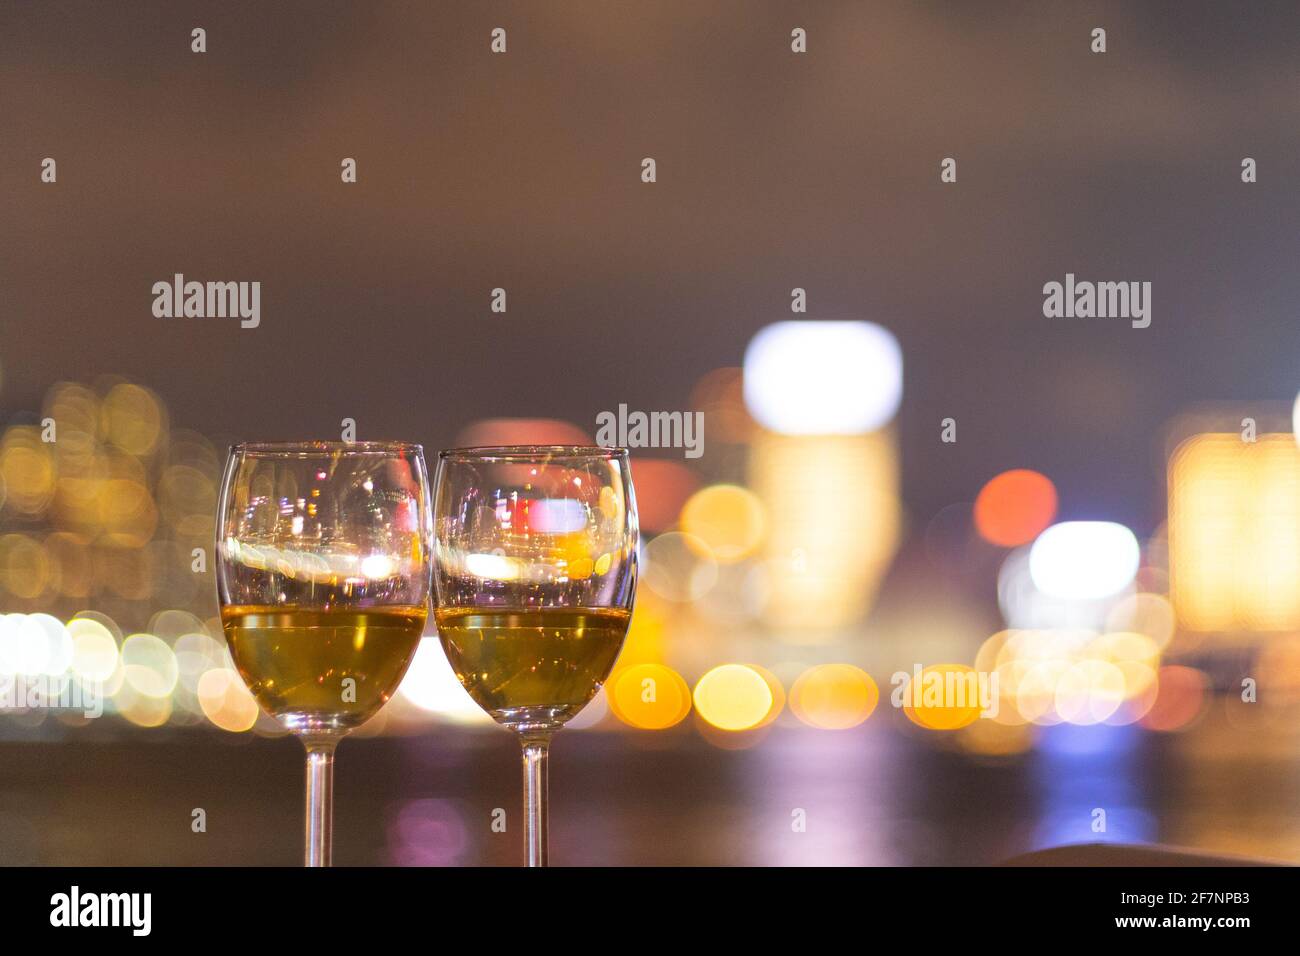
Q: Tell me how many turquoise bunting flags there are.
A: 0